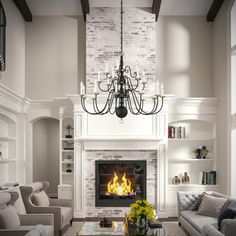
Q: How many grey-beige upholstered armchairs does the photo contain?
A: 2